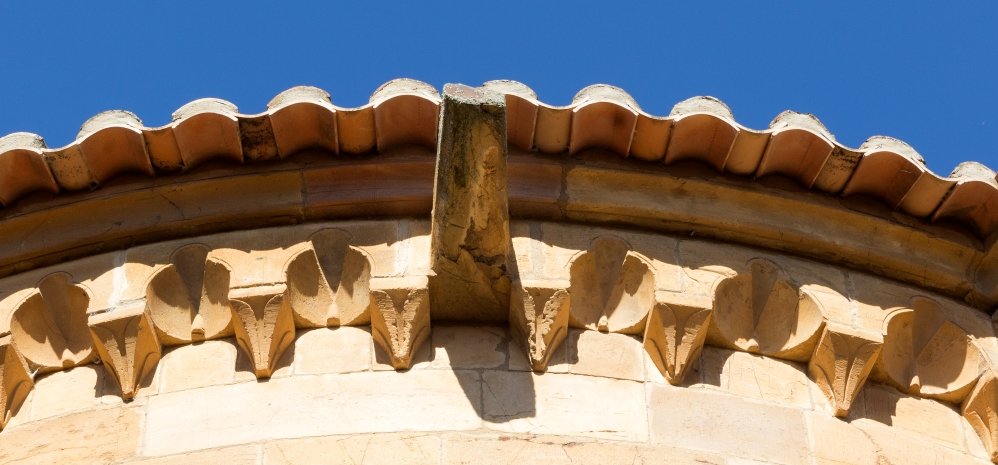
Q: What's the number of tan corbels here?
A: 8